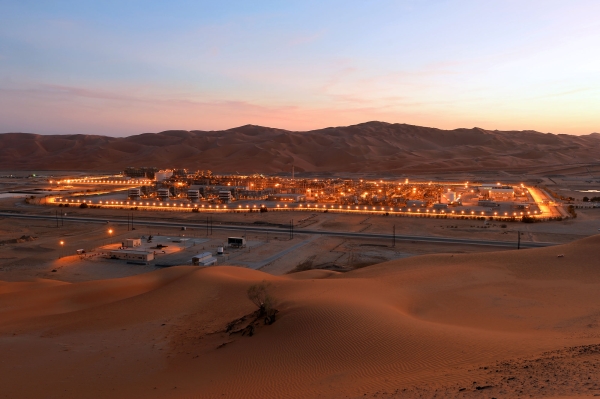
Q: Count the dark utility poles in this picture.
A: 10